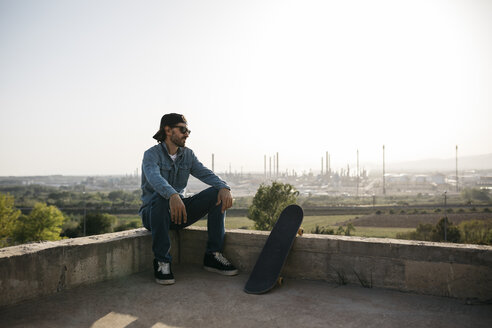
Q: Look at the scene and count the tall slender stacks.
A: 11